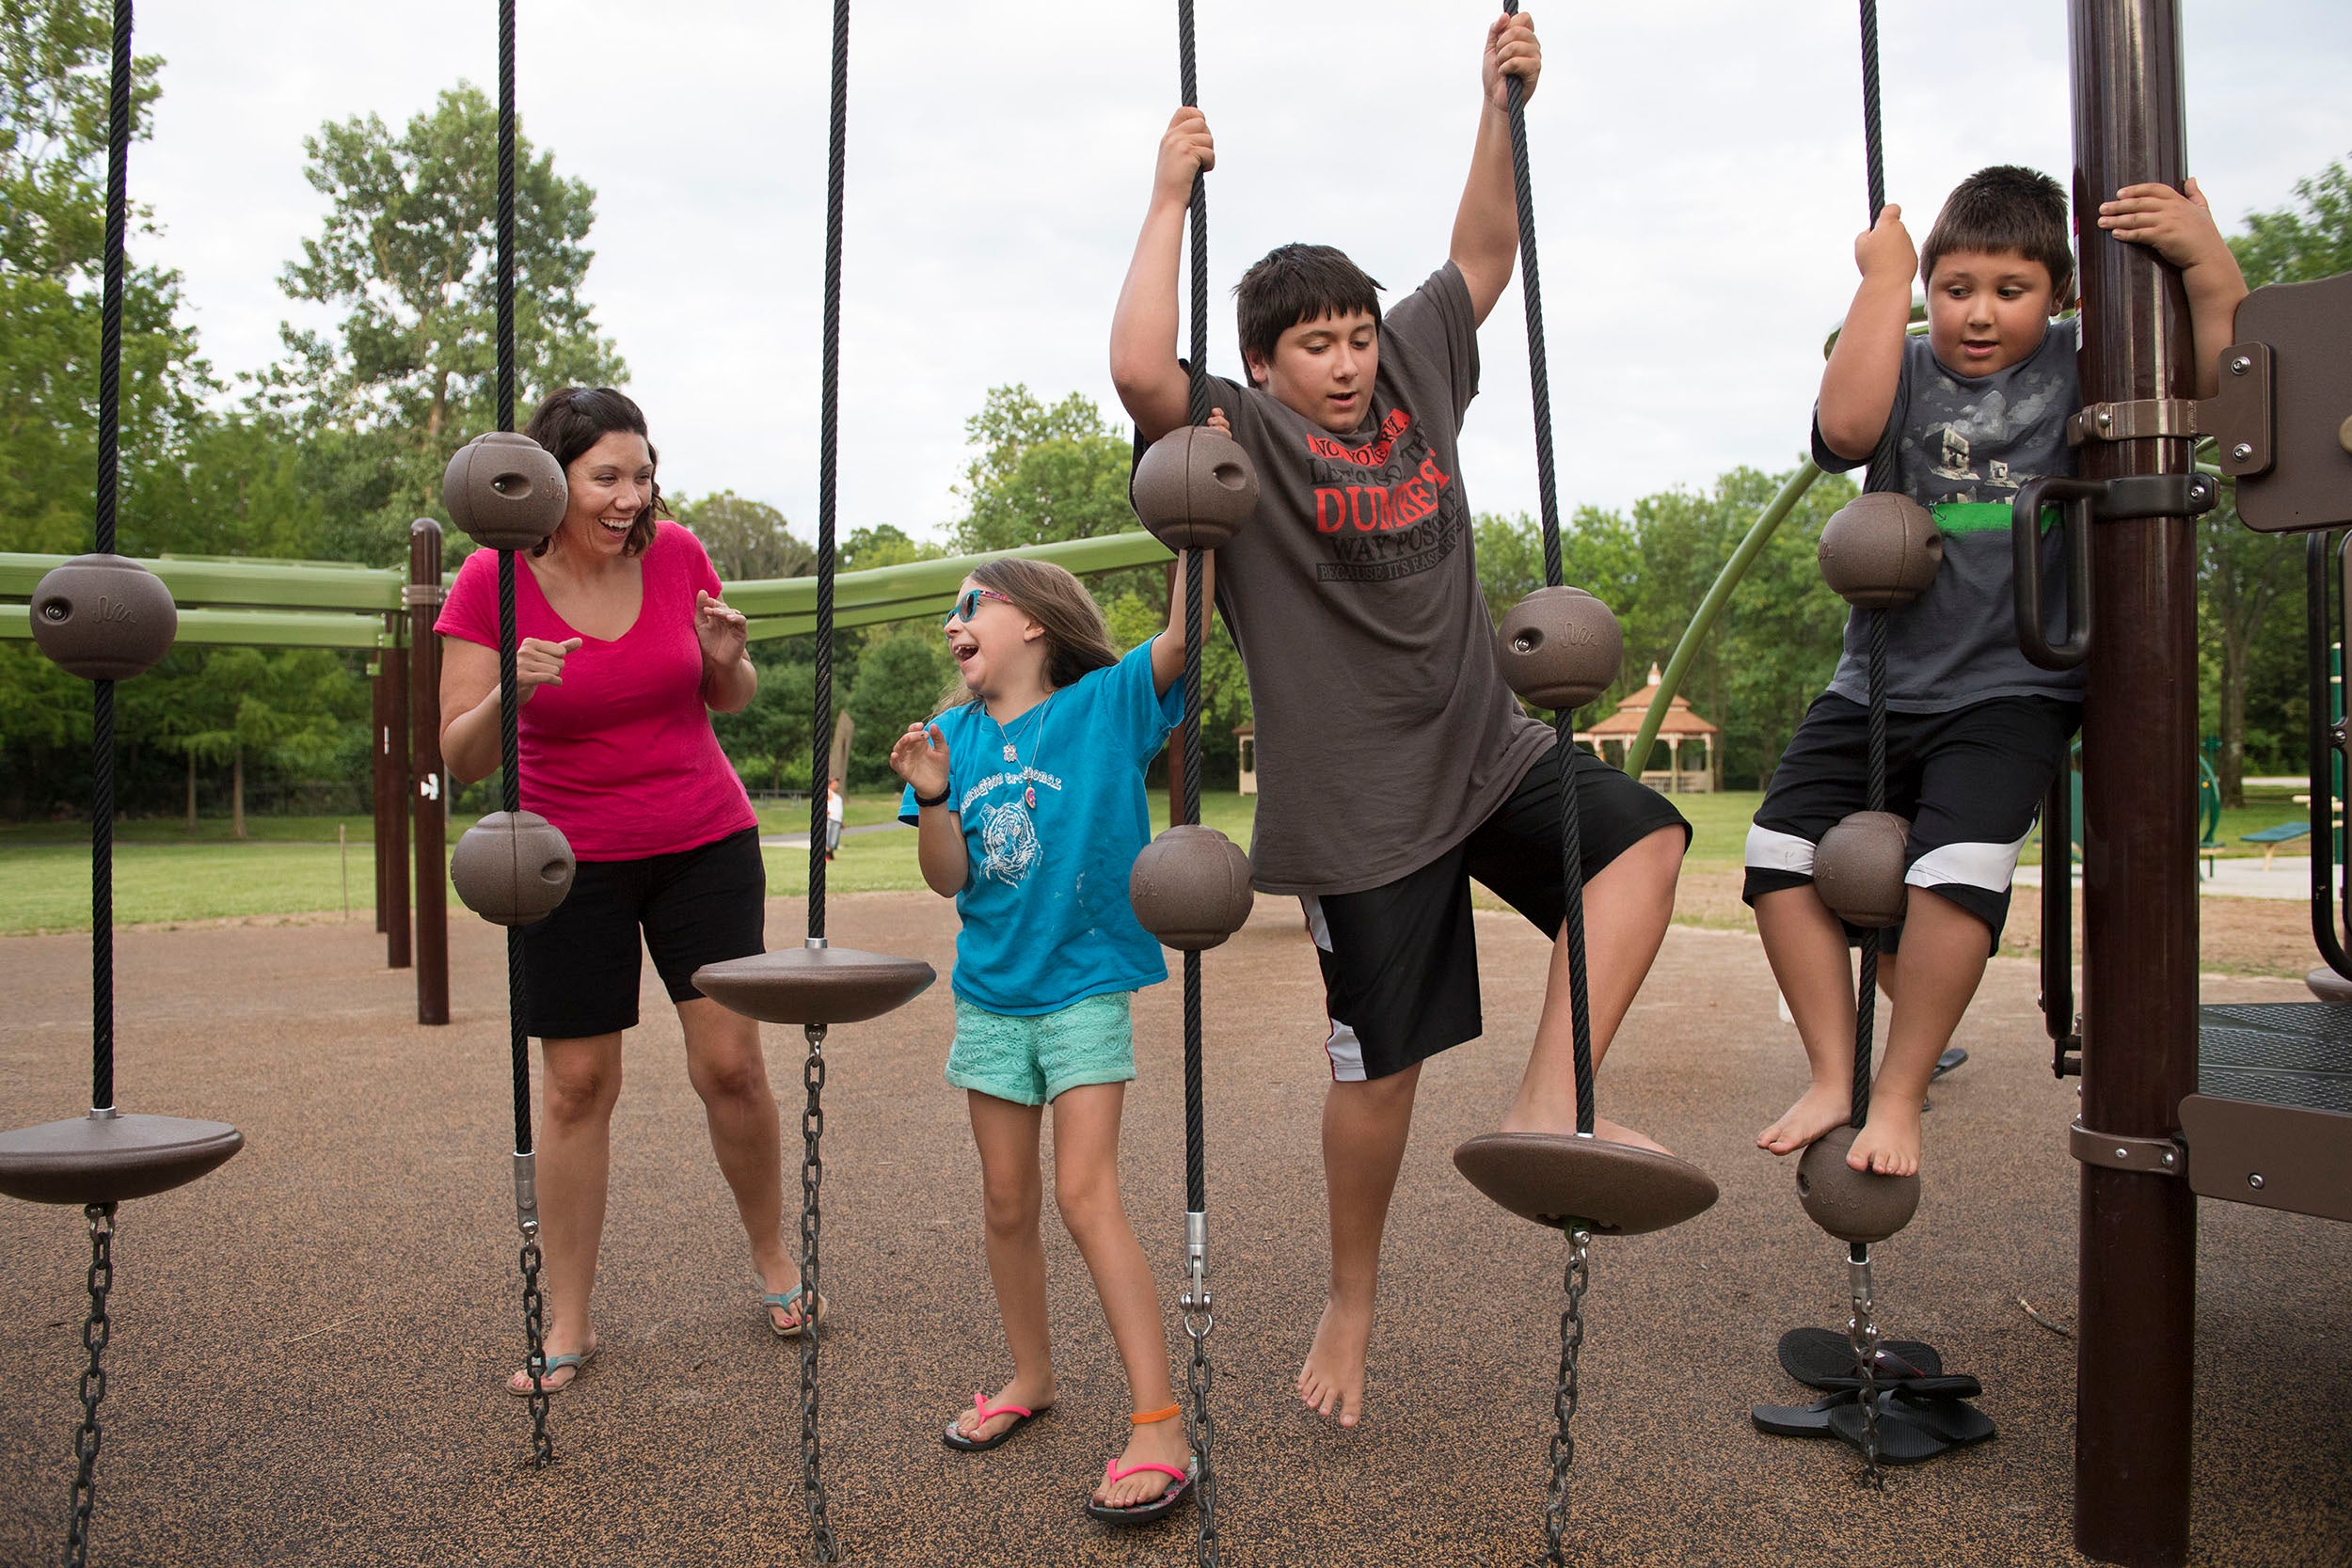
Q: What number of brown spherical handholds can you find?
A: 9